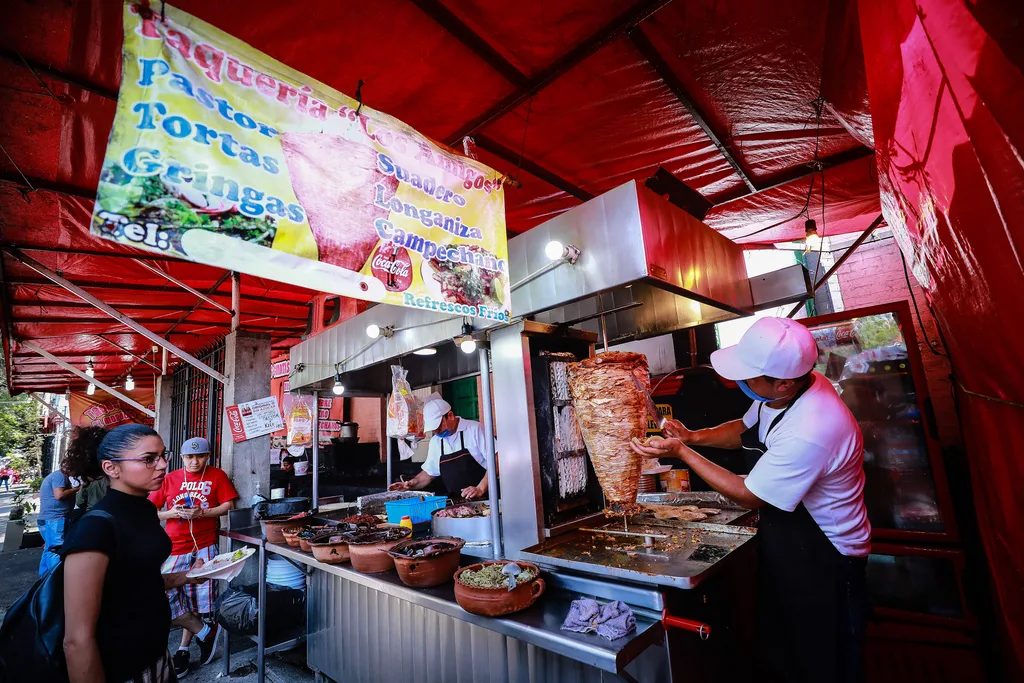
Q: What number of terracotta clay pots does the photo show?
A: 7